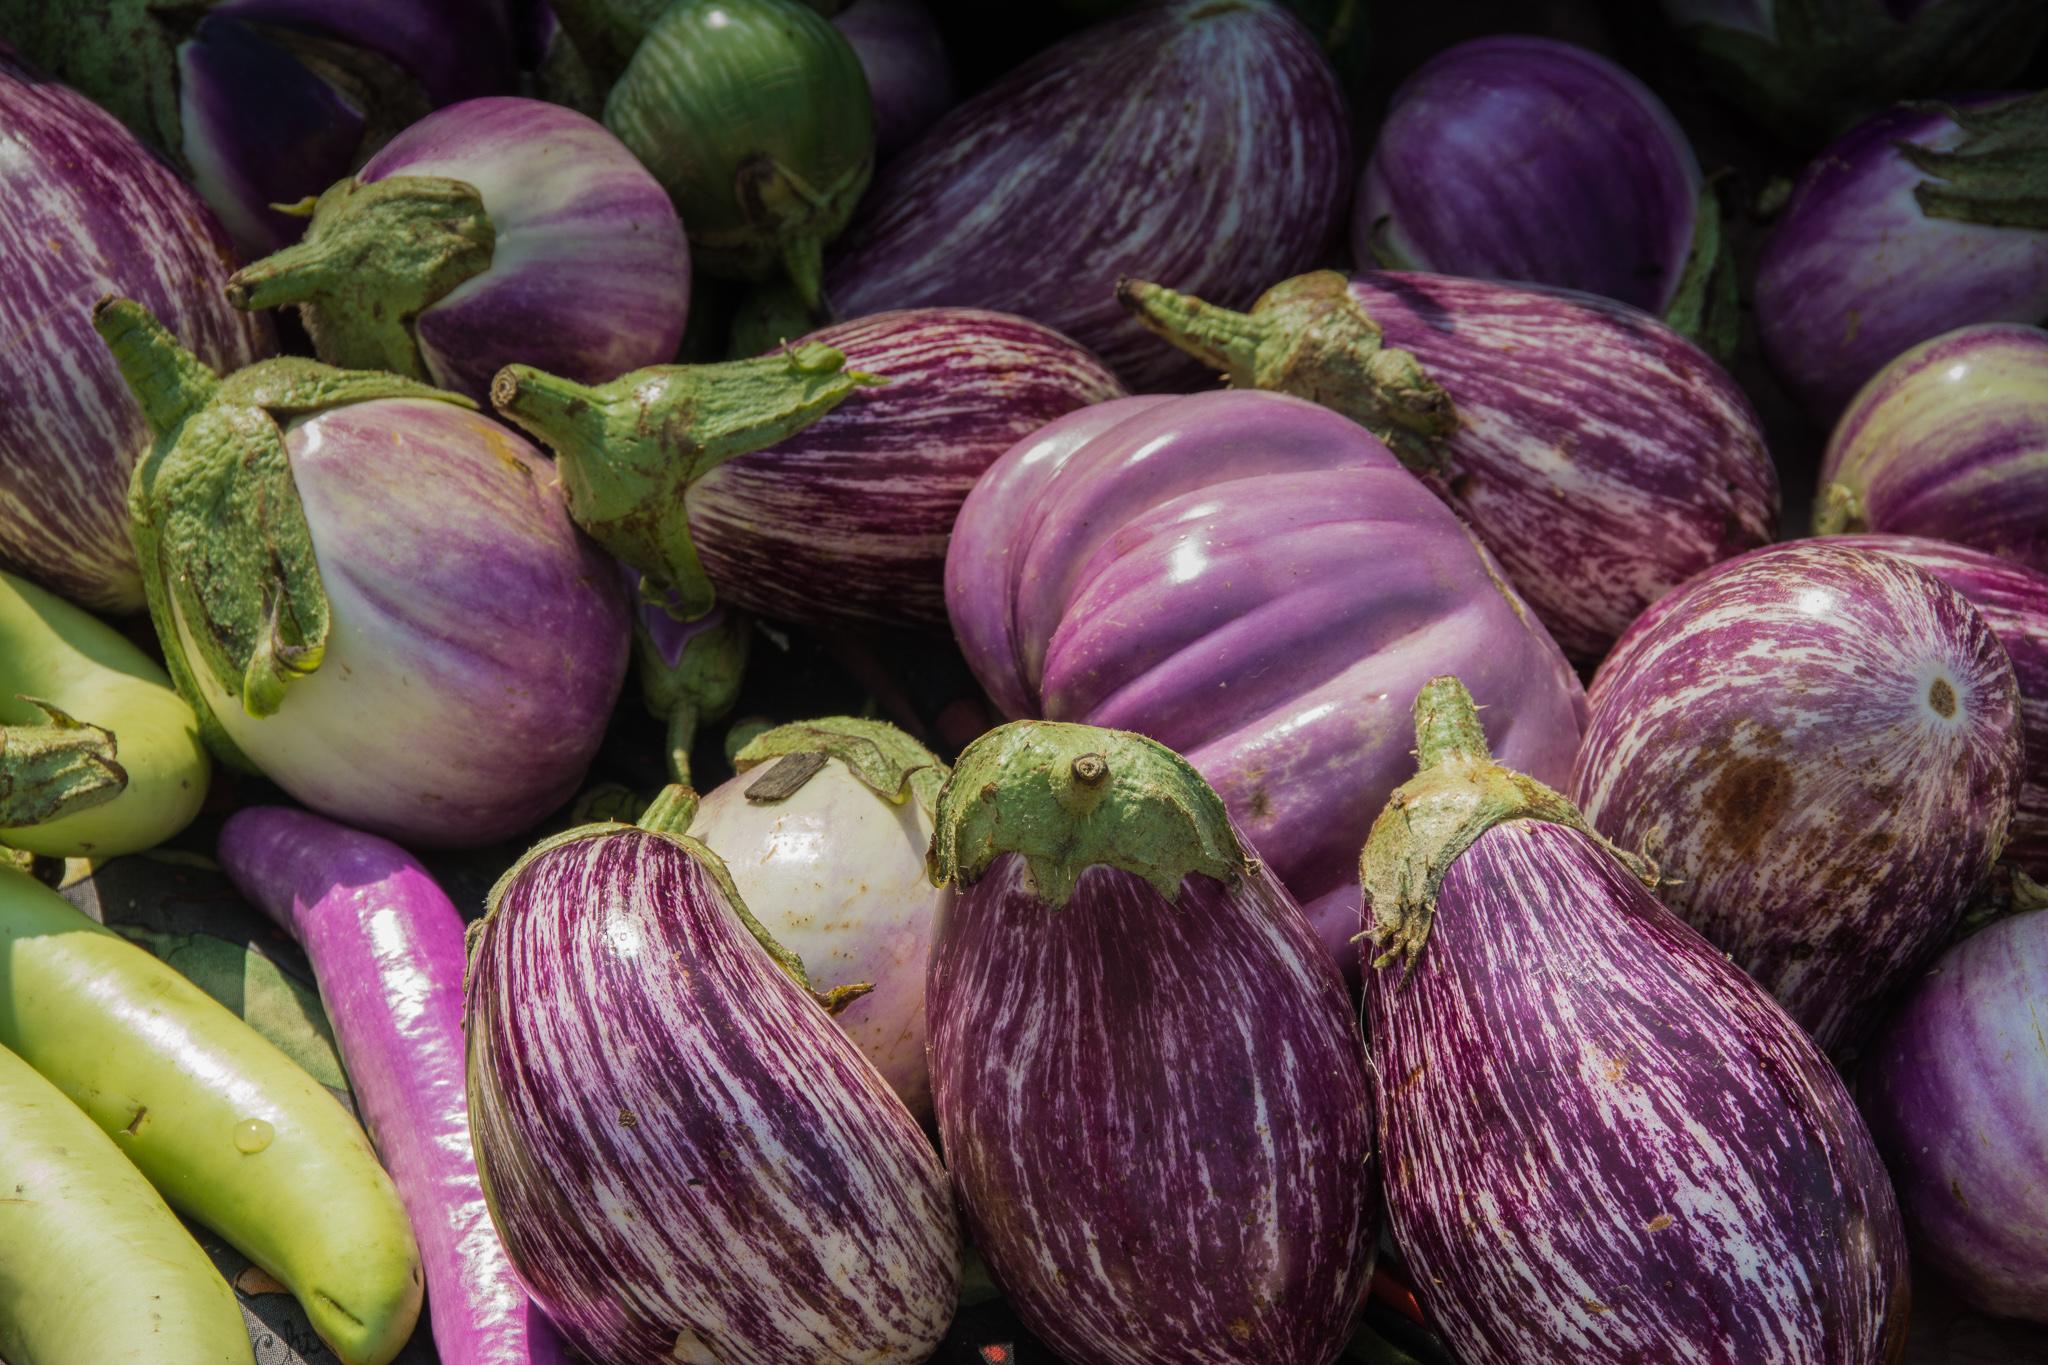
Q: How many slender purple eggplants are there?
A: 1